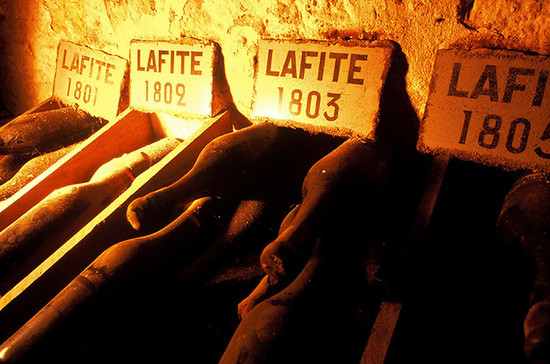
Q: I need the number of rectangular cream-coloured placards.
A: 4